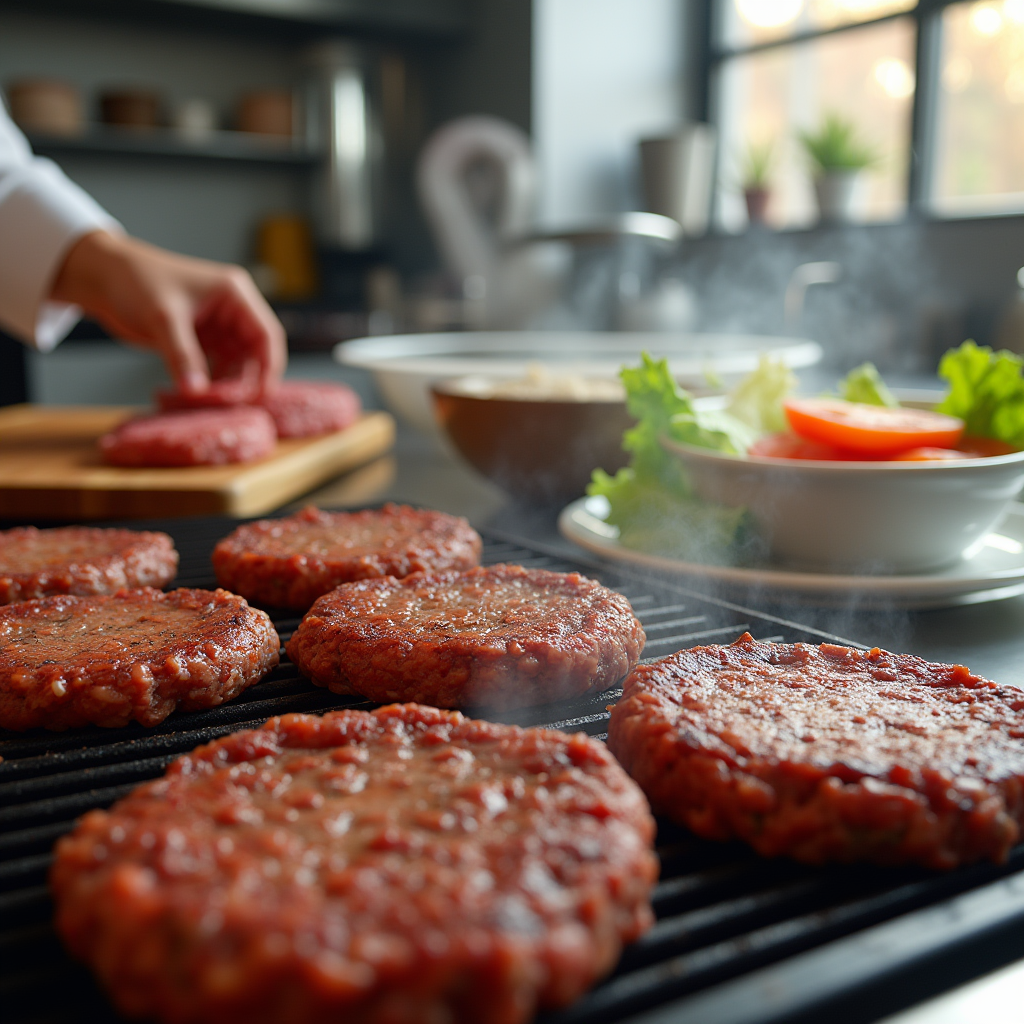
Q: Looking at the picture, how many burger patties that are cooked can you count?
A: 6